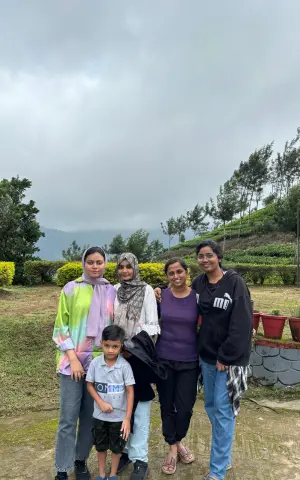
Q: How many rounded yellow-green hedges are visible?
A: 2